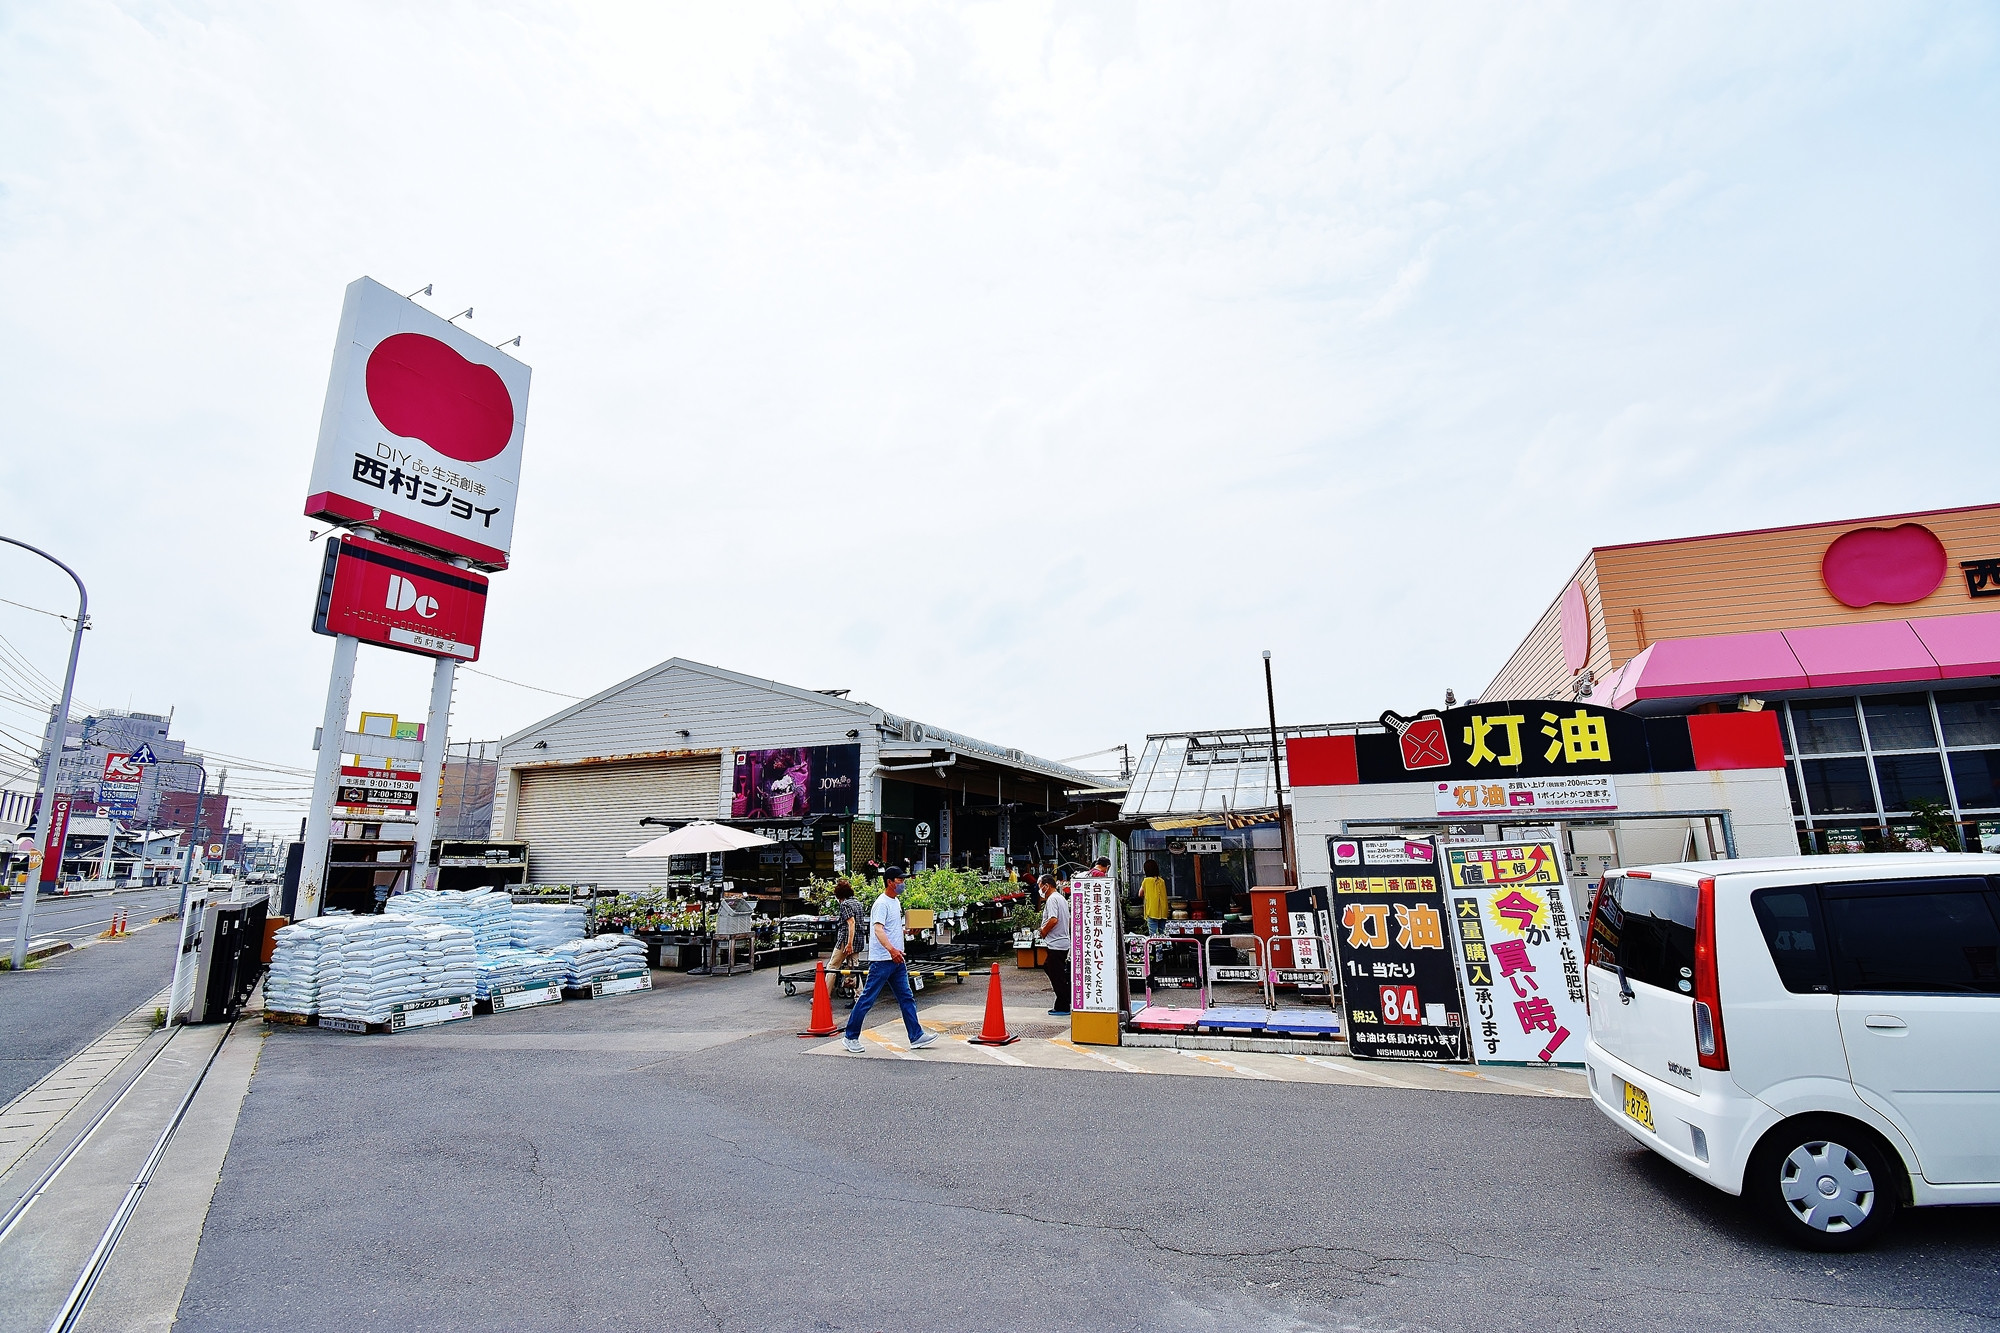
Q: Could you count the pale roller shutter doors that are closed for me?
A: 1